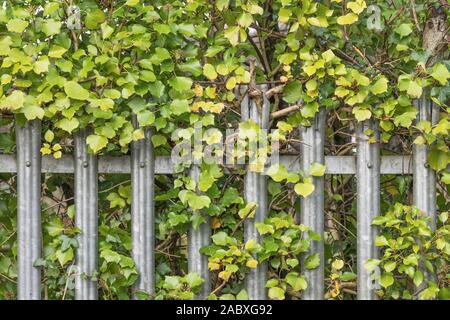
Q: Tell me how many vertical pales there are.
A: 8